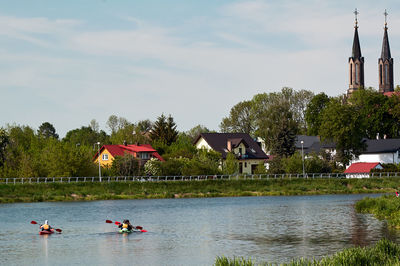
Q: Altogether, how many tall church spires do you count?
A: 2